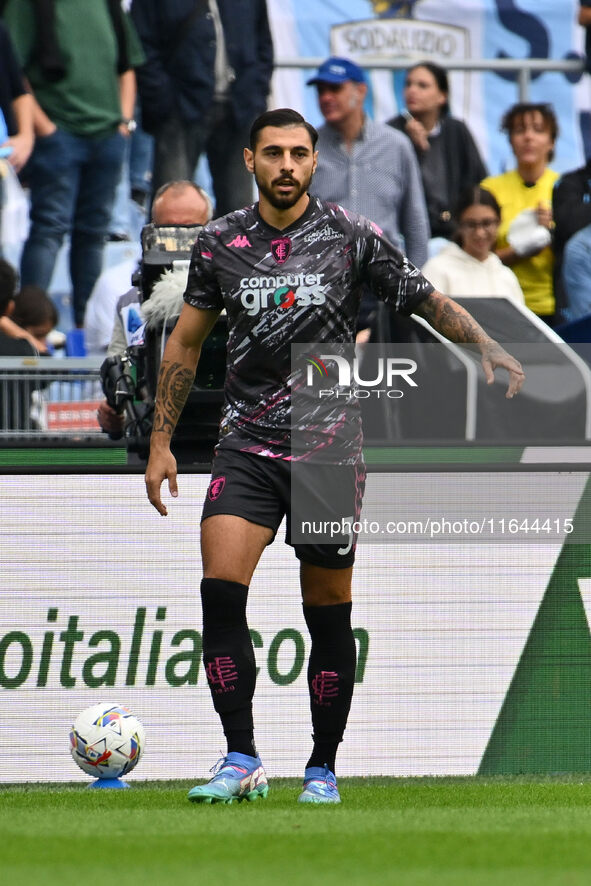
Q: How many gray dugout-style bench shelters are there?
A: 2